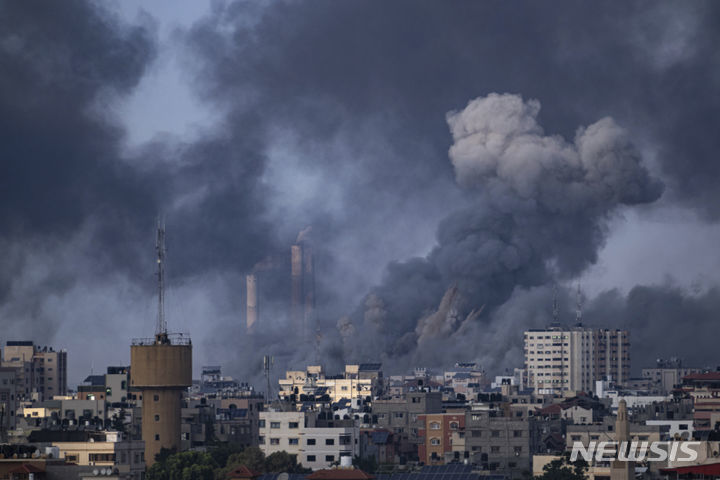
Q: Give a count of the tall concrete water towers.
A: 1